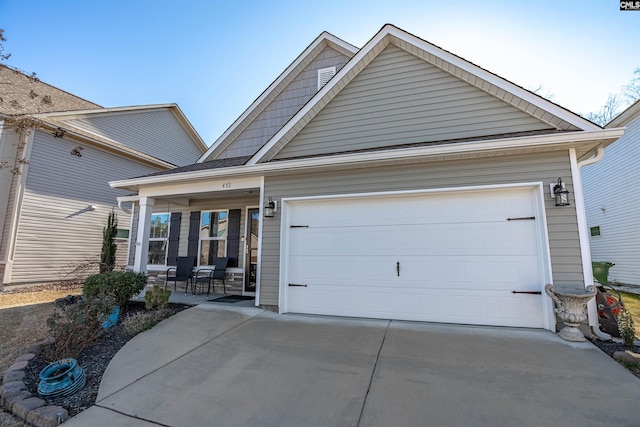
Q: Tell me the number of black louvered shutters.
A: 3